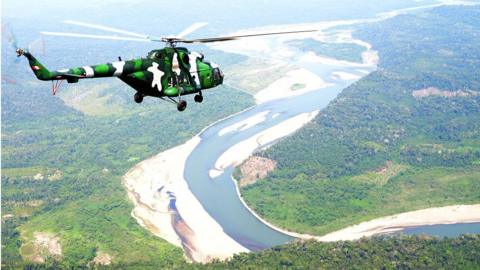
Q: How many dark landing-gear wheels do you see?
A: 3